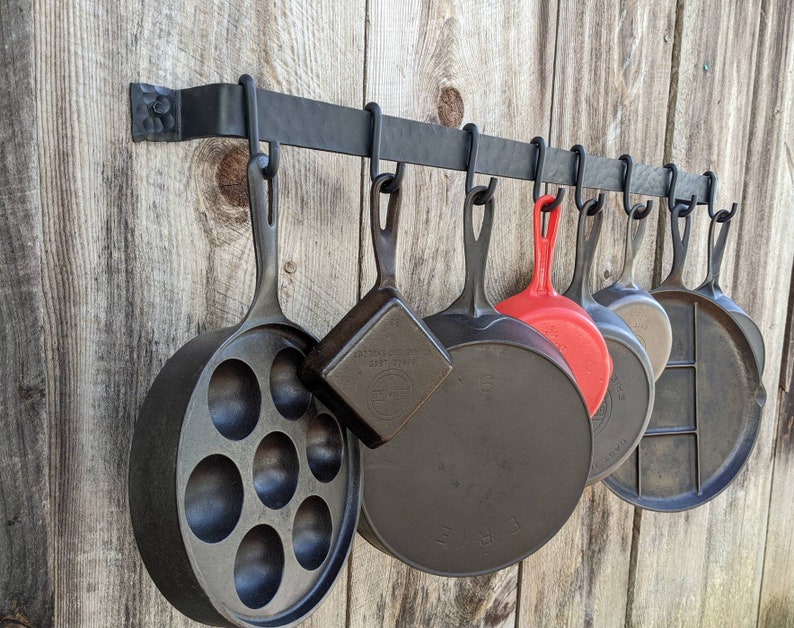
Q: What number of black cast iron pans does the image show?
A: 7